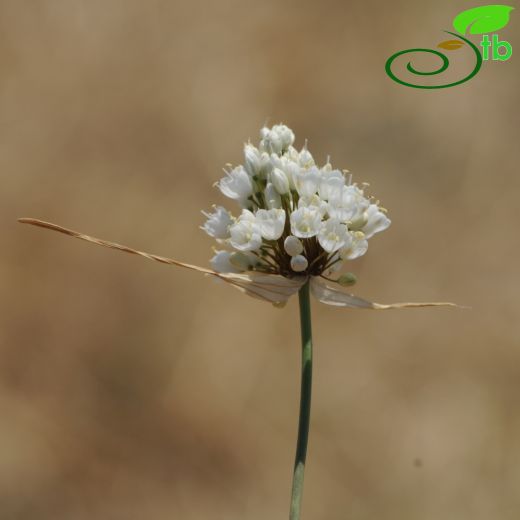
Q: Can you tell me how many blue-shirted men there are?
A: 0